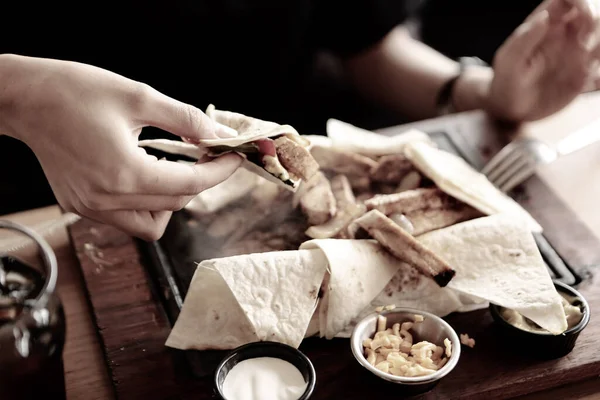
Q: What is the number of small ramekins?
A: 3